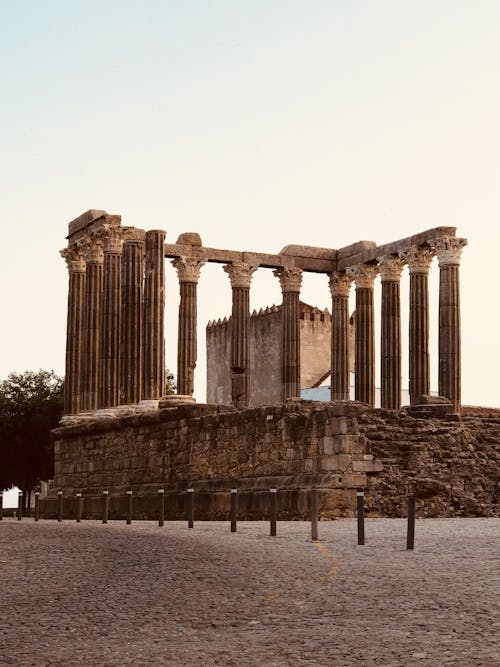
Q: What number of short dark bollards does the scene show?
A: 14